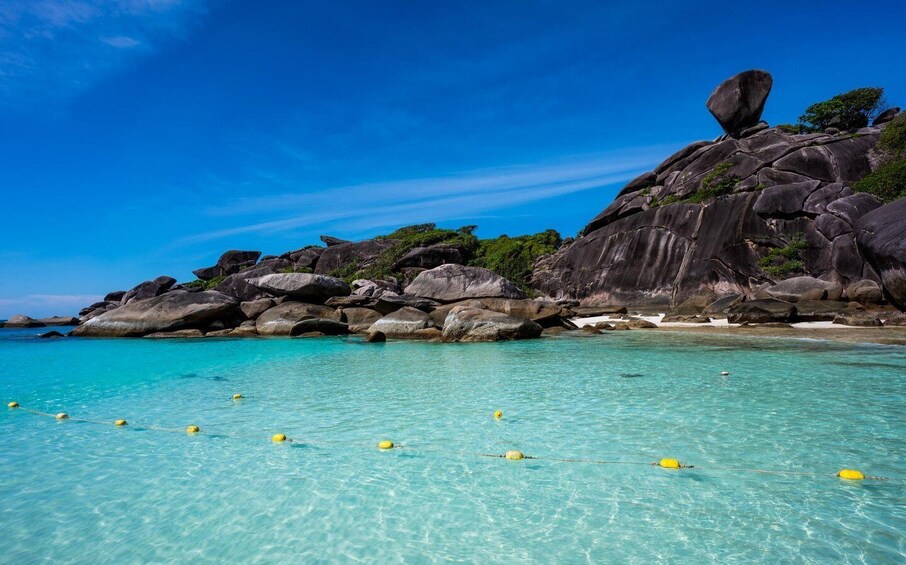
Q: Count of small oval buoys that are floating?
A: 12